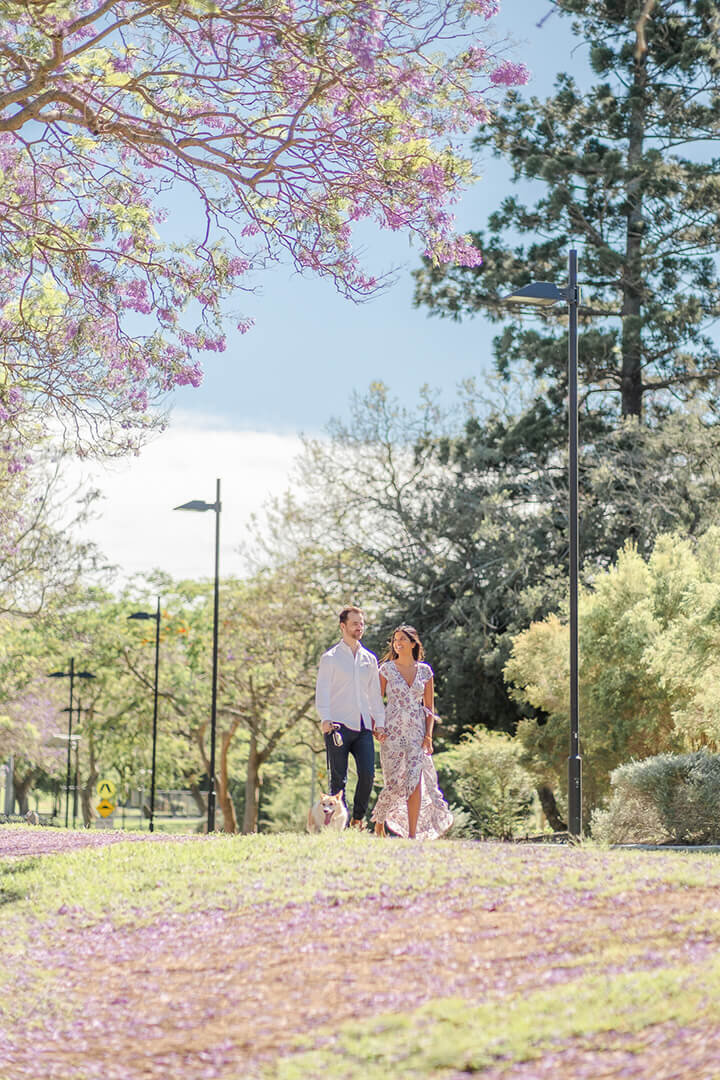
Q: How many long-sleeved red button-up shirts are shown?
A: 0